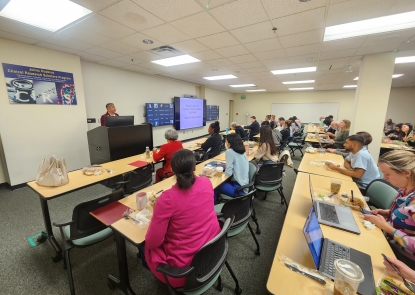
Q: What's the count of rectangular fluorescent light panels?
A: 12